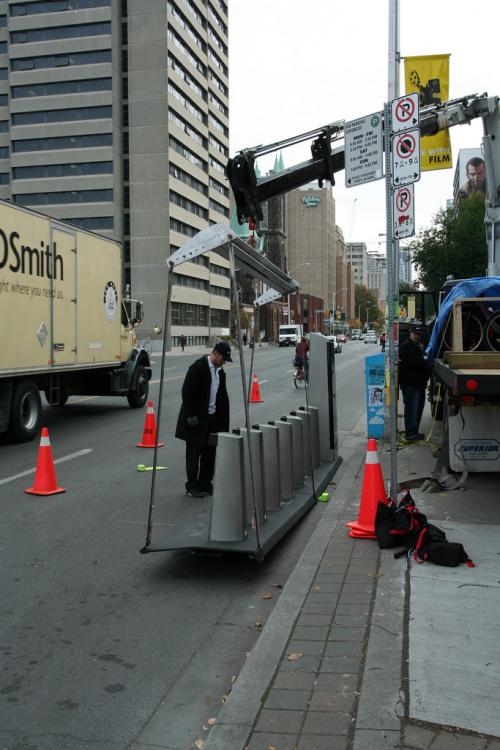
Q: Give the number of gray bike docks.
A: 7